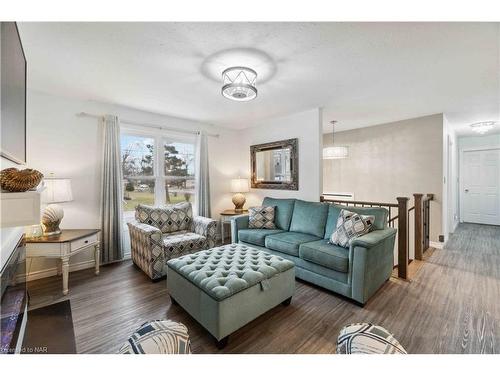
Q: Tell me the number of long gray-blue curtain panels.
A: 2